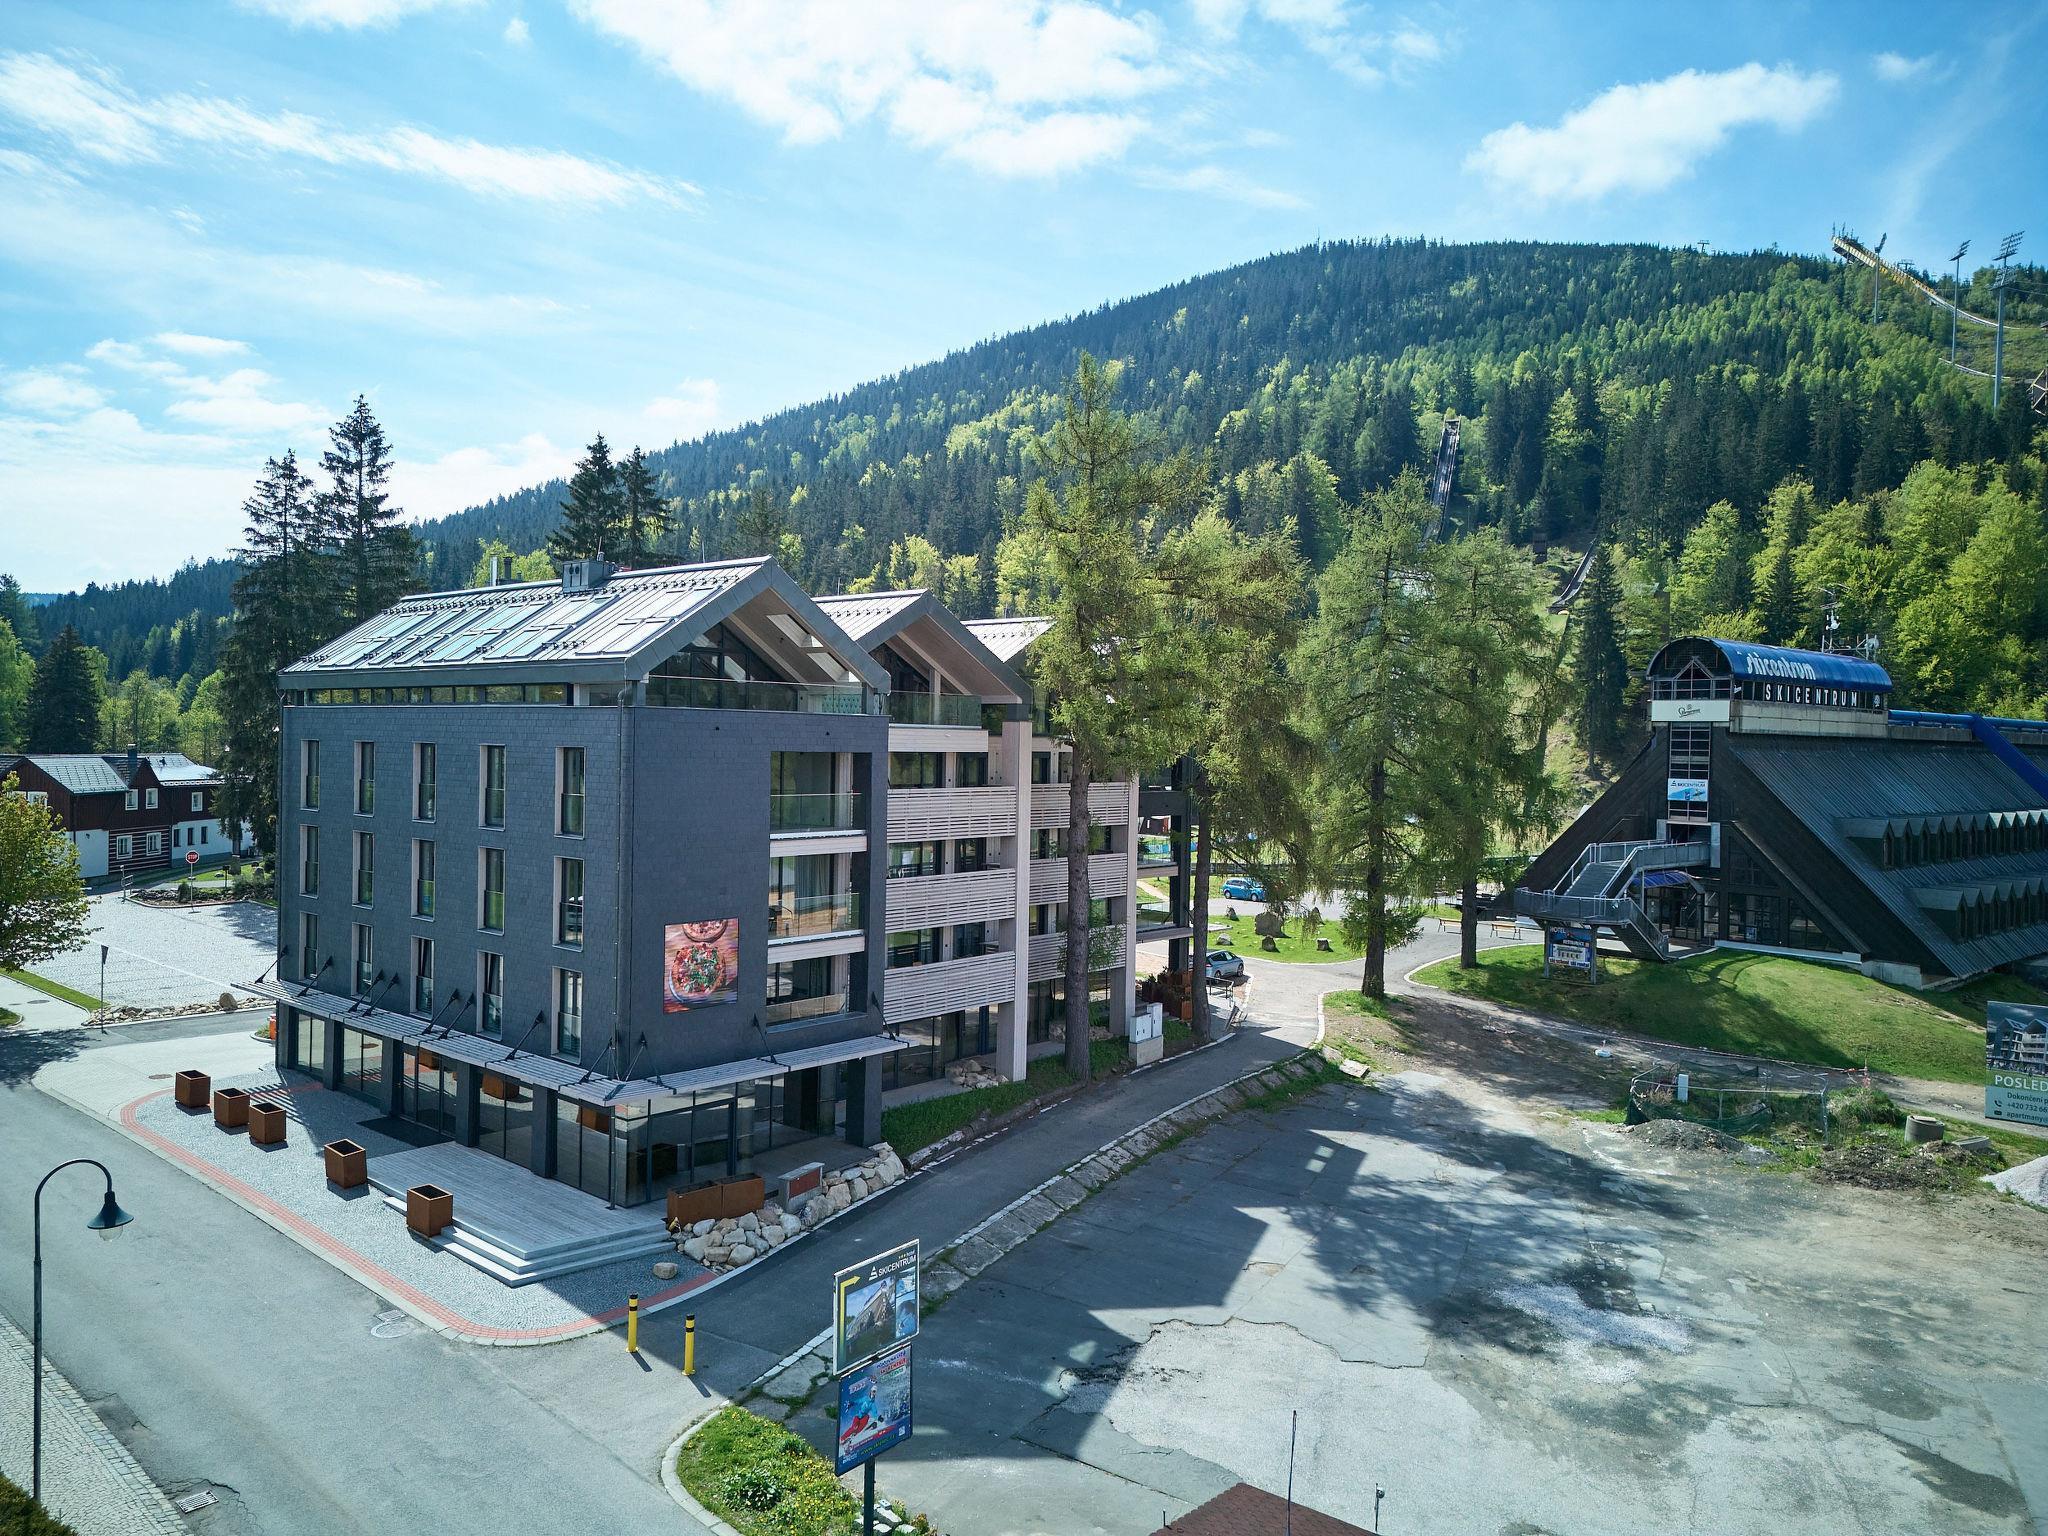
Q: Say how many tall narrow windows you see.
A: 15